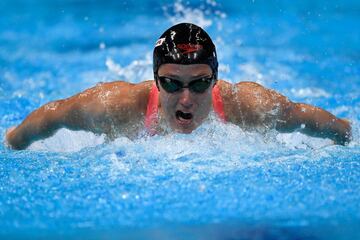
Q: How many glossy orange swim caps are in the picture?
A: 0